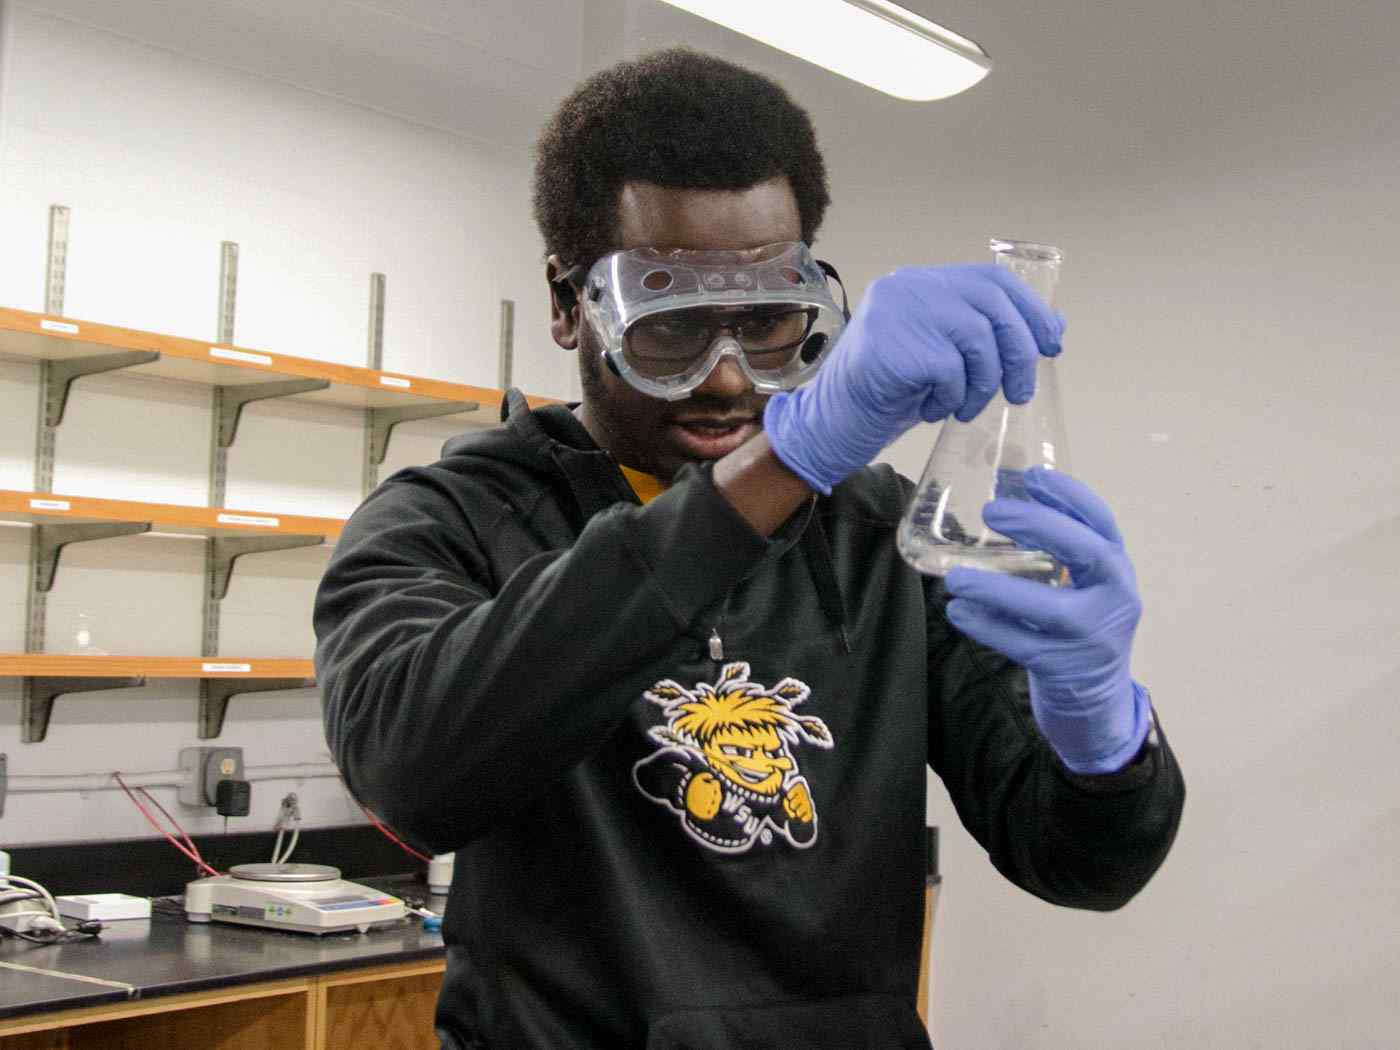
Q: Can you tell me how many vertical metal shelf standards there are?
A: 4